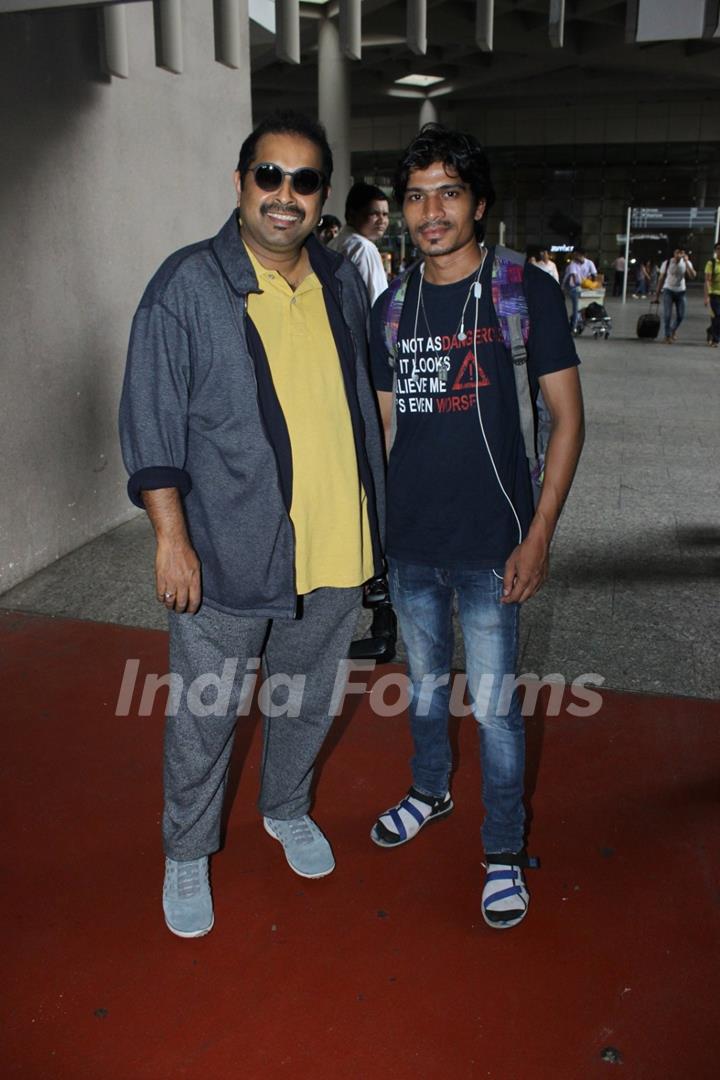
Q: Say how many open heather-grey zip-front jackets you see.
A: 1